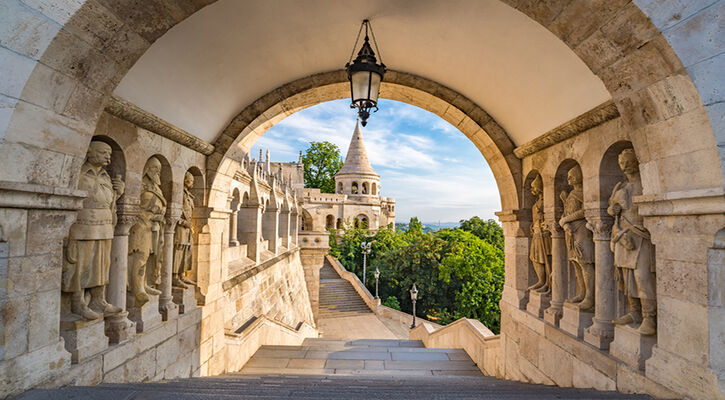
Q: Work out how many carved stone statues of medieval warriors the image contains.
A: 6